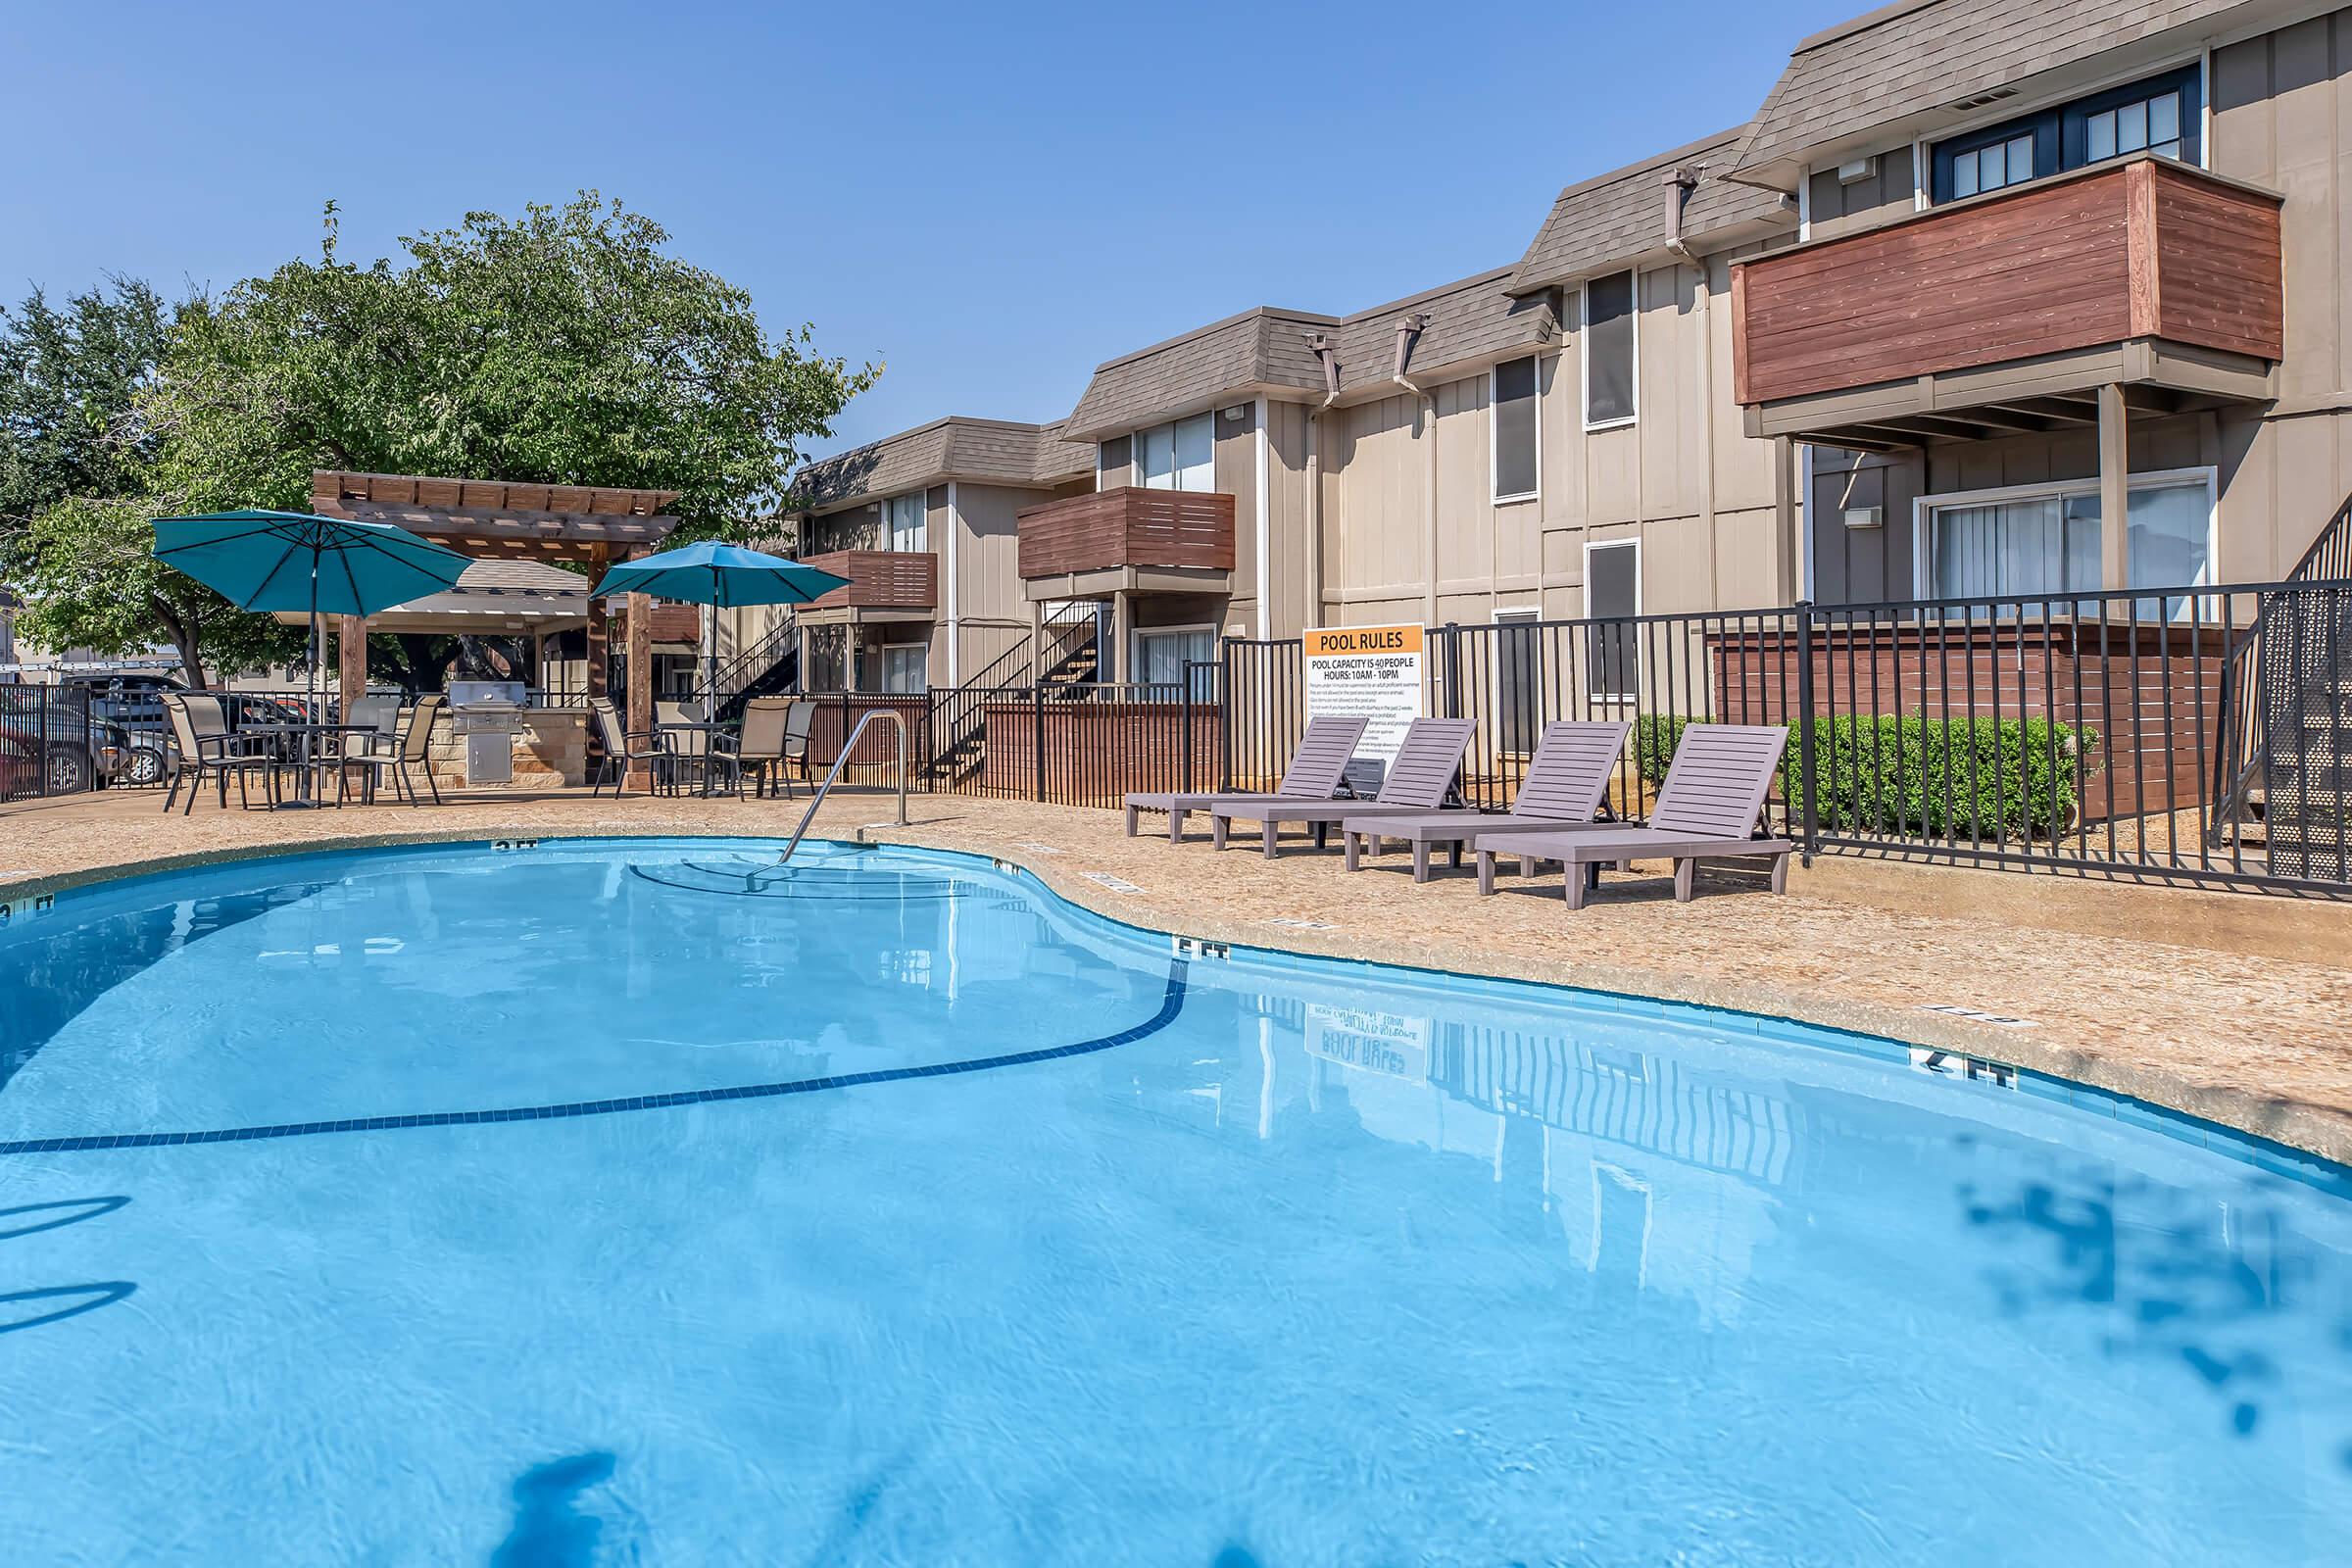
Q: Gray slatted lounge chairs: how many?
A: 4